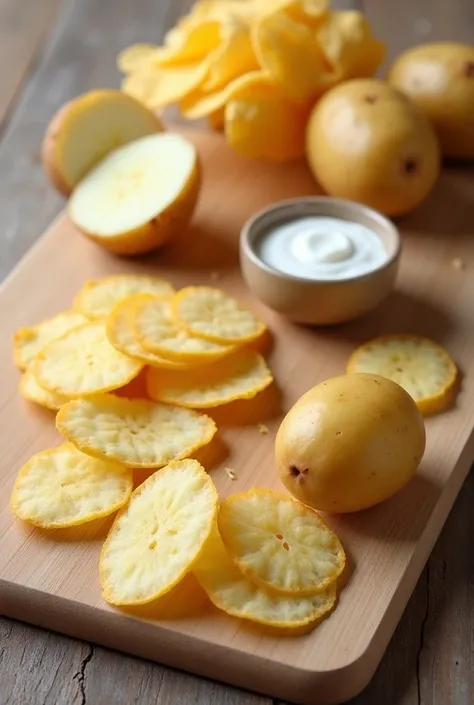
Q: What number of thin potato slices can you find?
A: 14